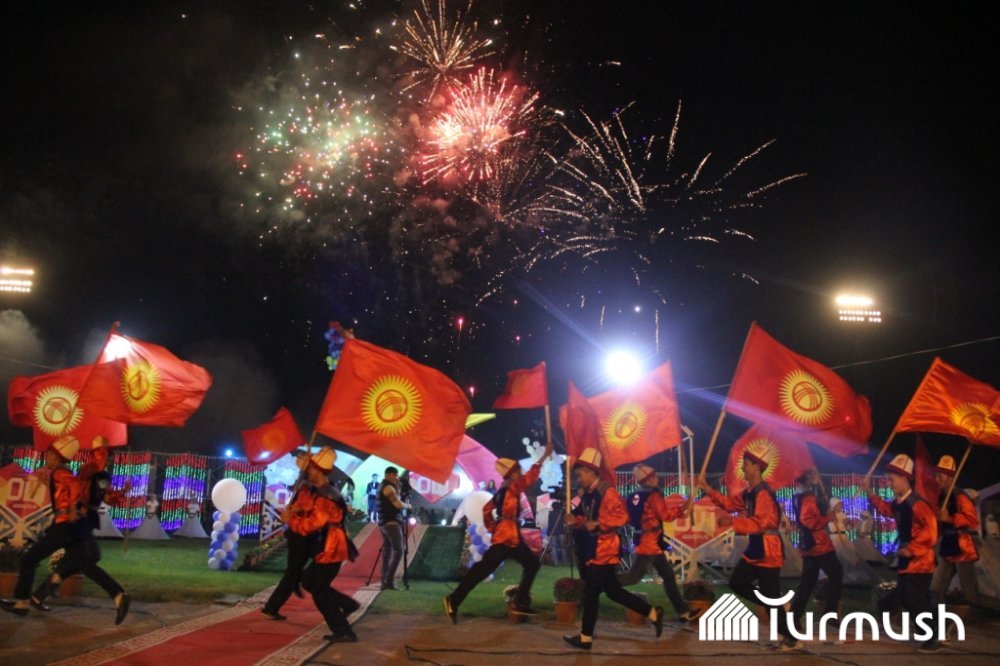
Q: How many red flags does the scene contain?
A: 11